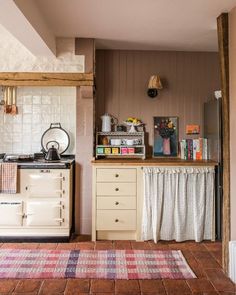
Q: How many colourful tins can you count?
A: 5